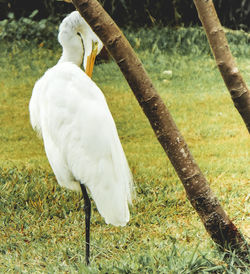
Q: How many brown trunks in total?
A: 2